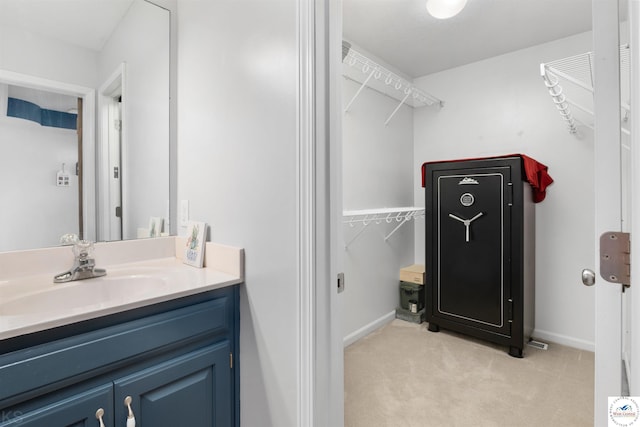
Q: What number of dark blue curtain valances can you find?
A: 1